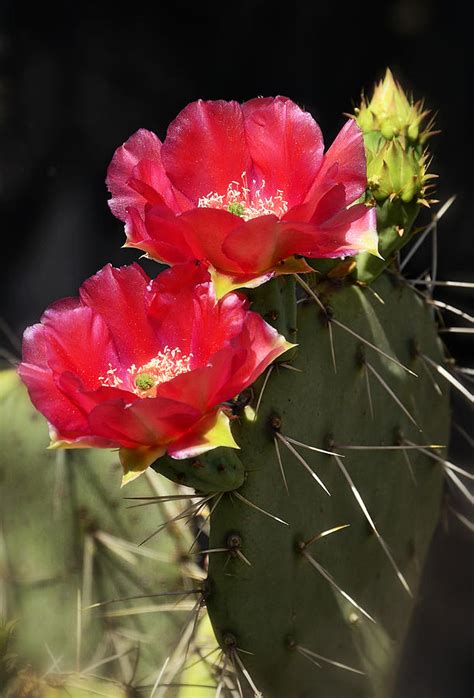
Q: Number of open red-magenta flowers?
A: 2